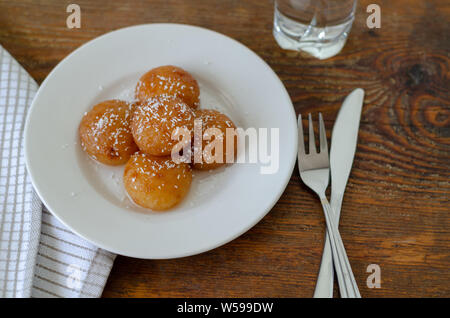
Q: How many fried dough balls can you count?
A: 5